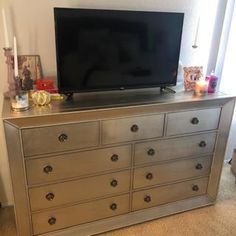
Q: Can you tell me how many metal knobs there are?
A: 15